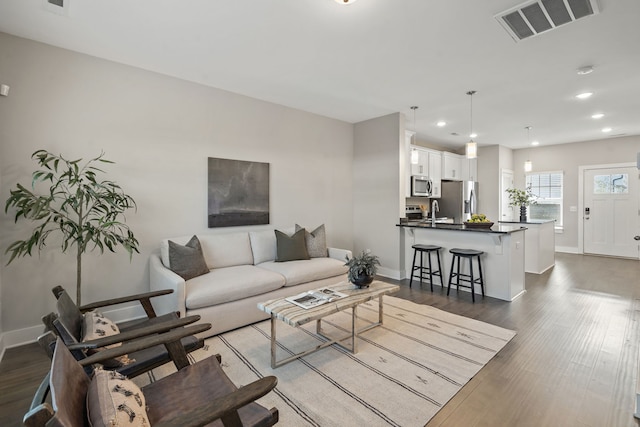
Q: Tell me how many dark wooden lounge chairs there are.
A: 2